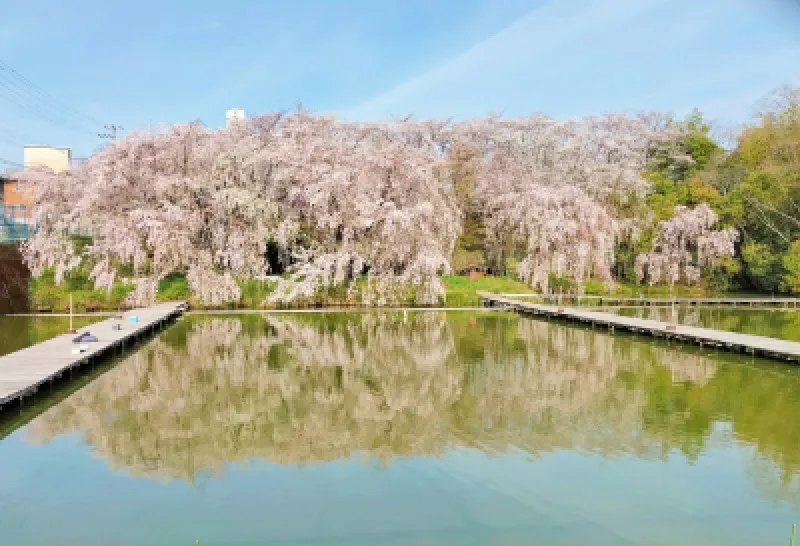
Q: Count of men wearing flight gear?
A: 0